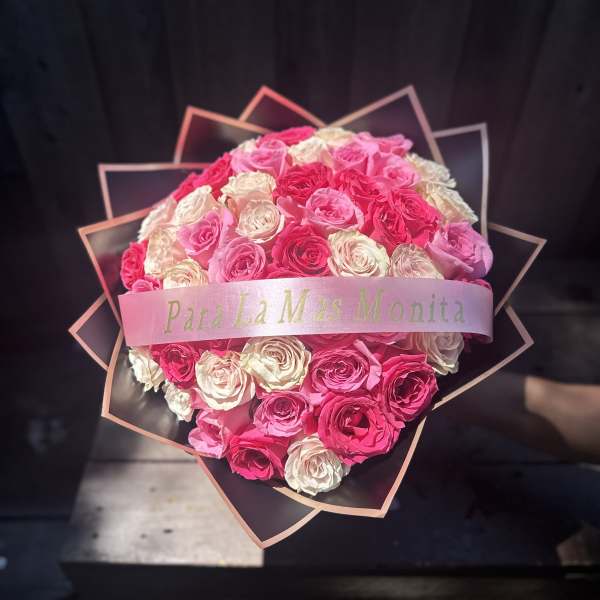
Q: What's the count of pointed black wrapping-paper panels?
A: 12